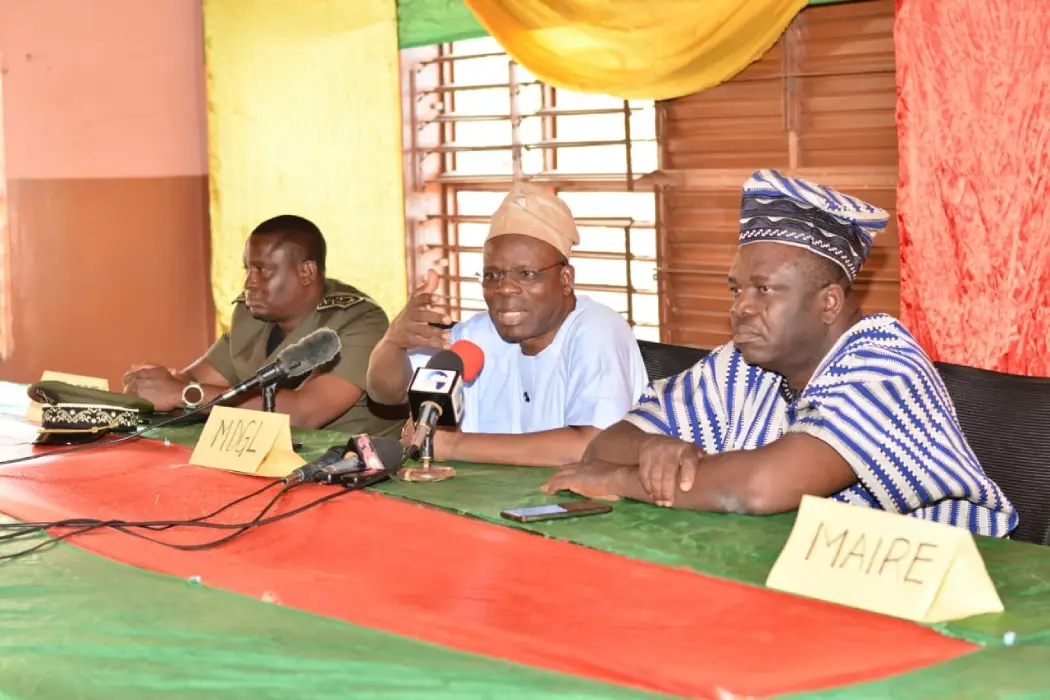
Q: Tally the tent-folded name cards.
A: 3